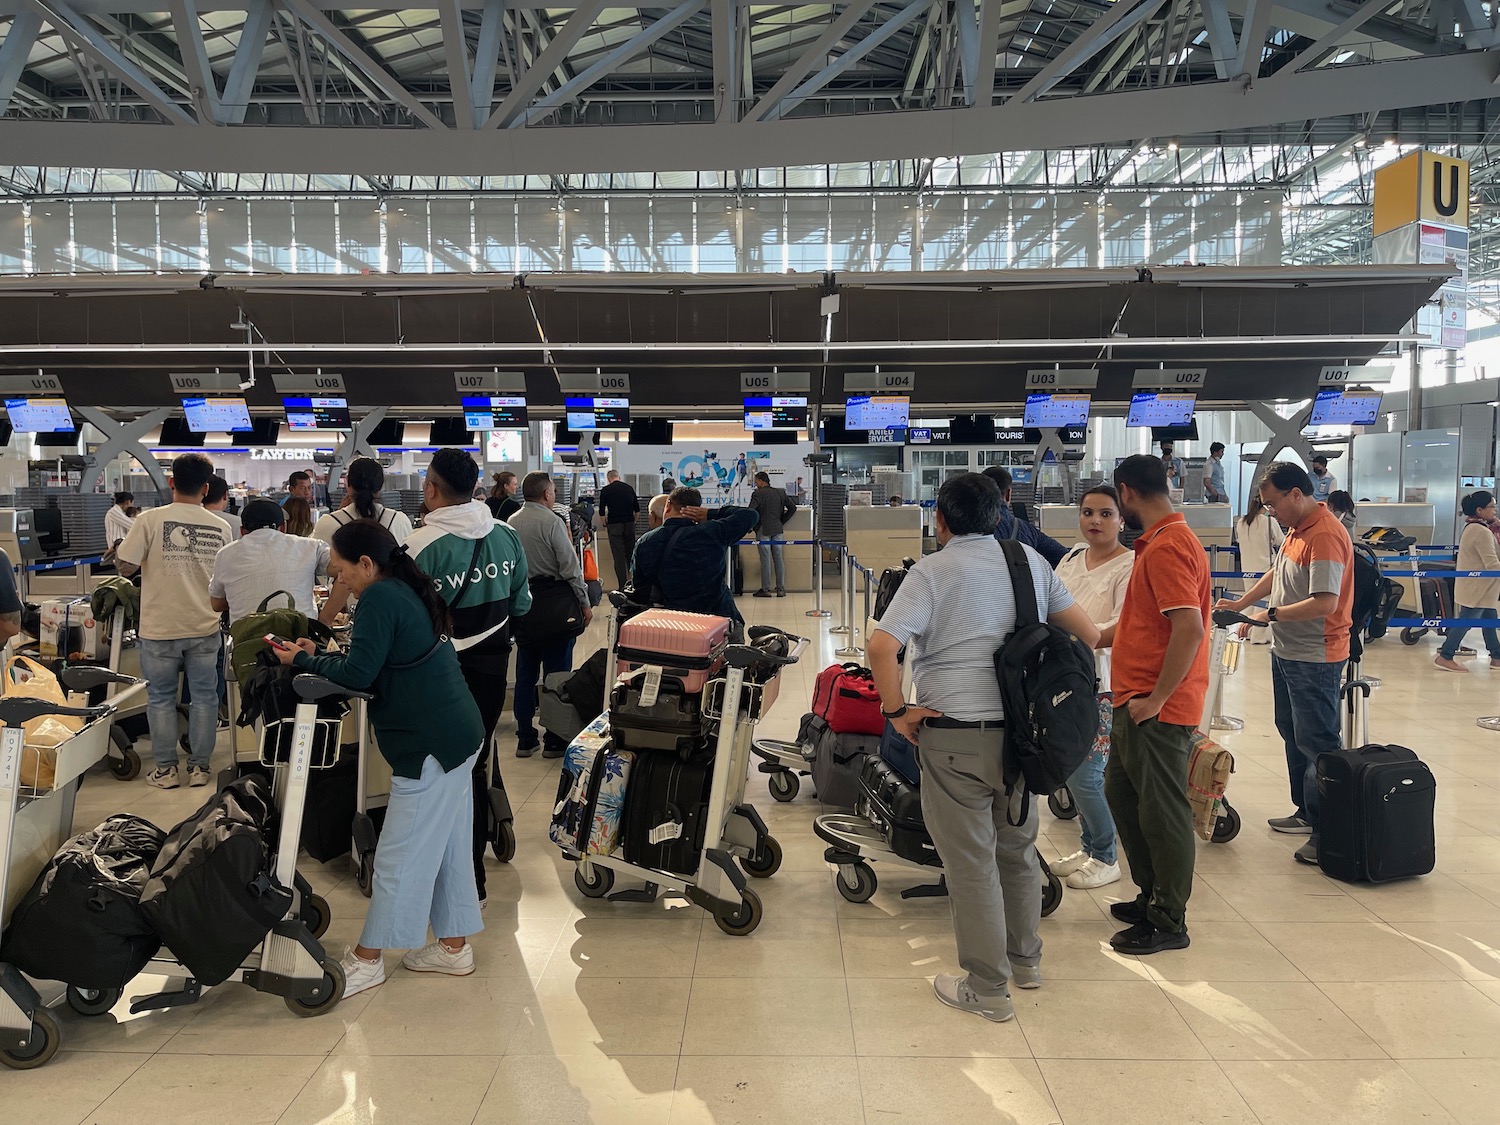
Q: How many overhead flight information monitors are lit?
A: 10